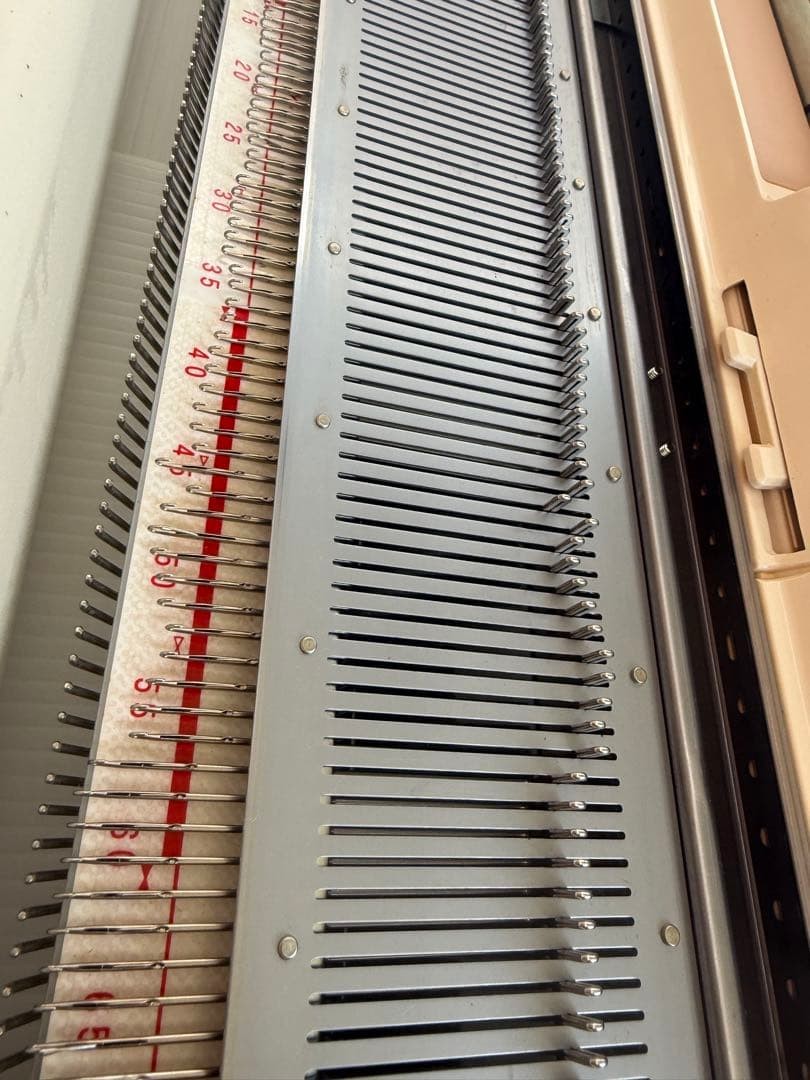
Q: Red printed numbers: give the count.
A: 11